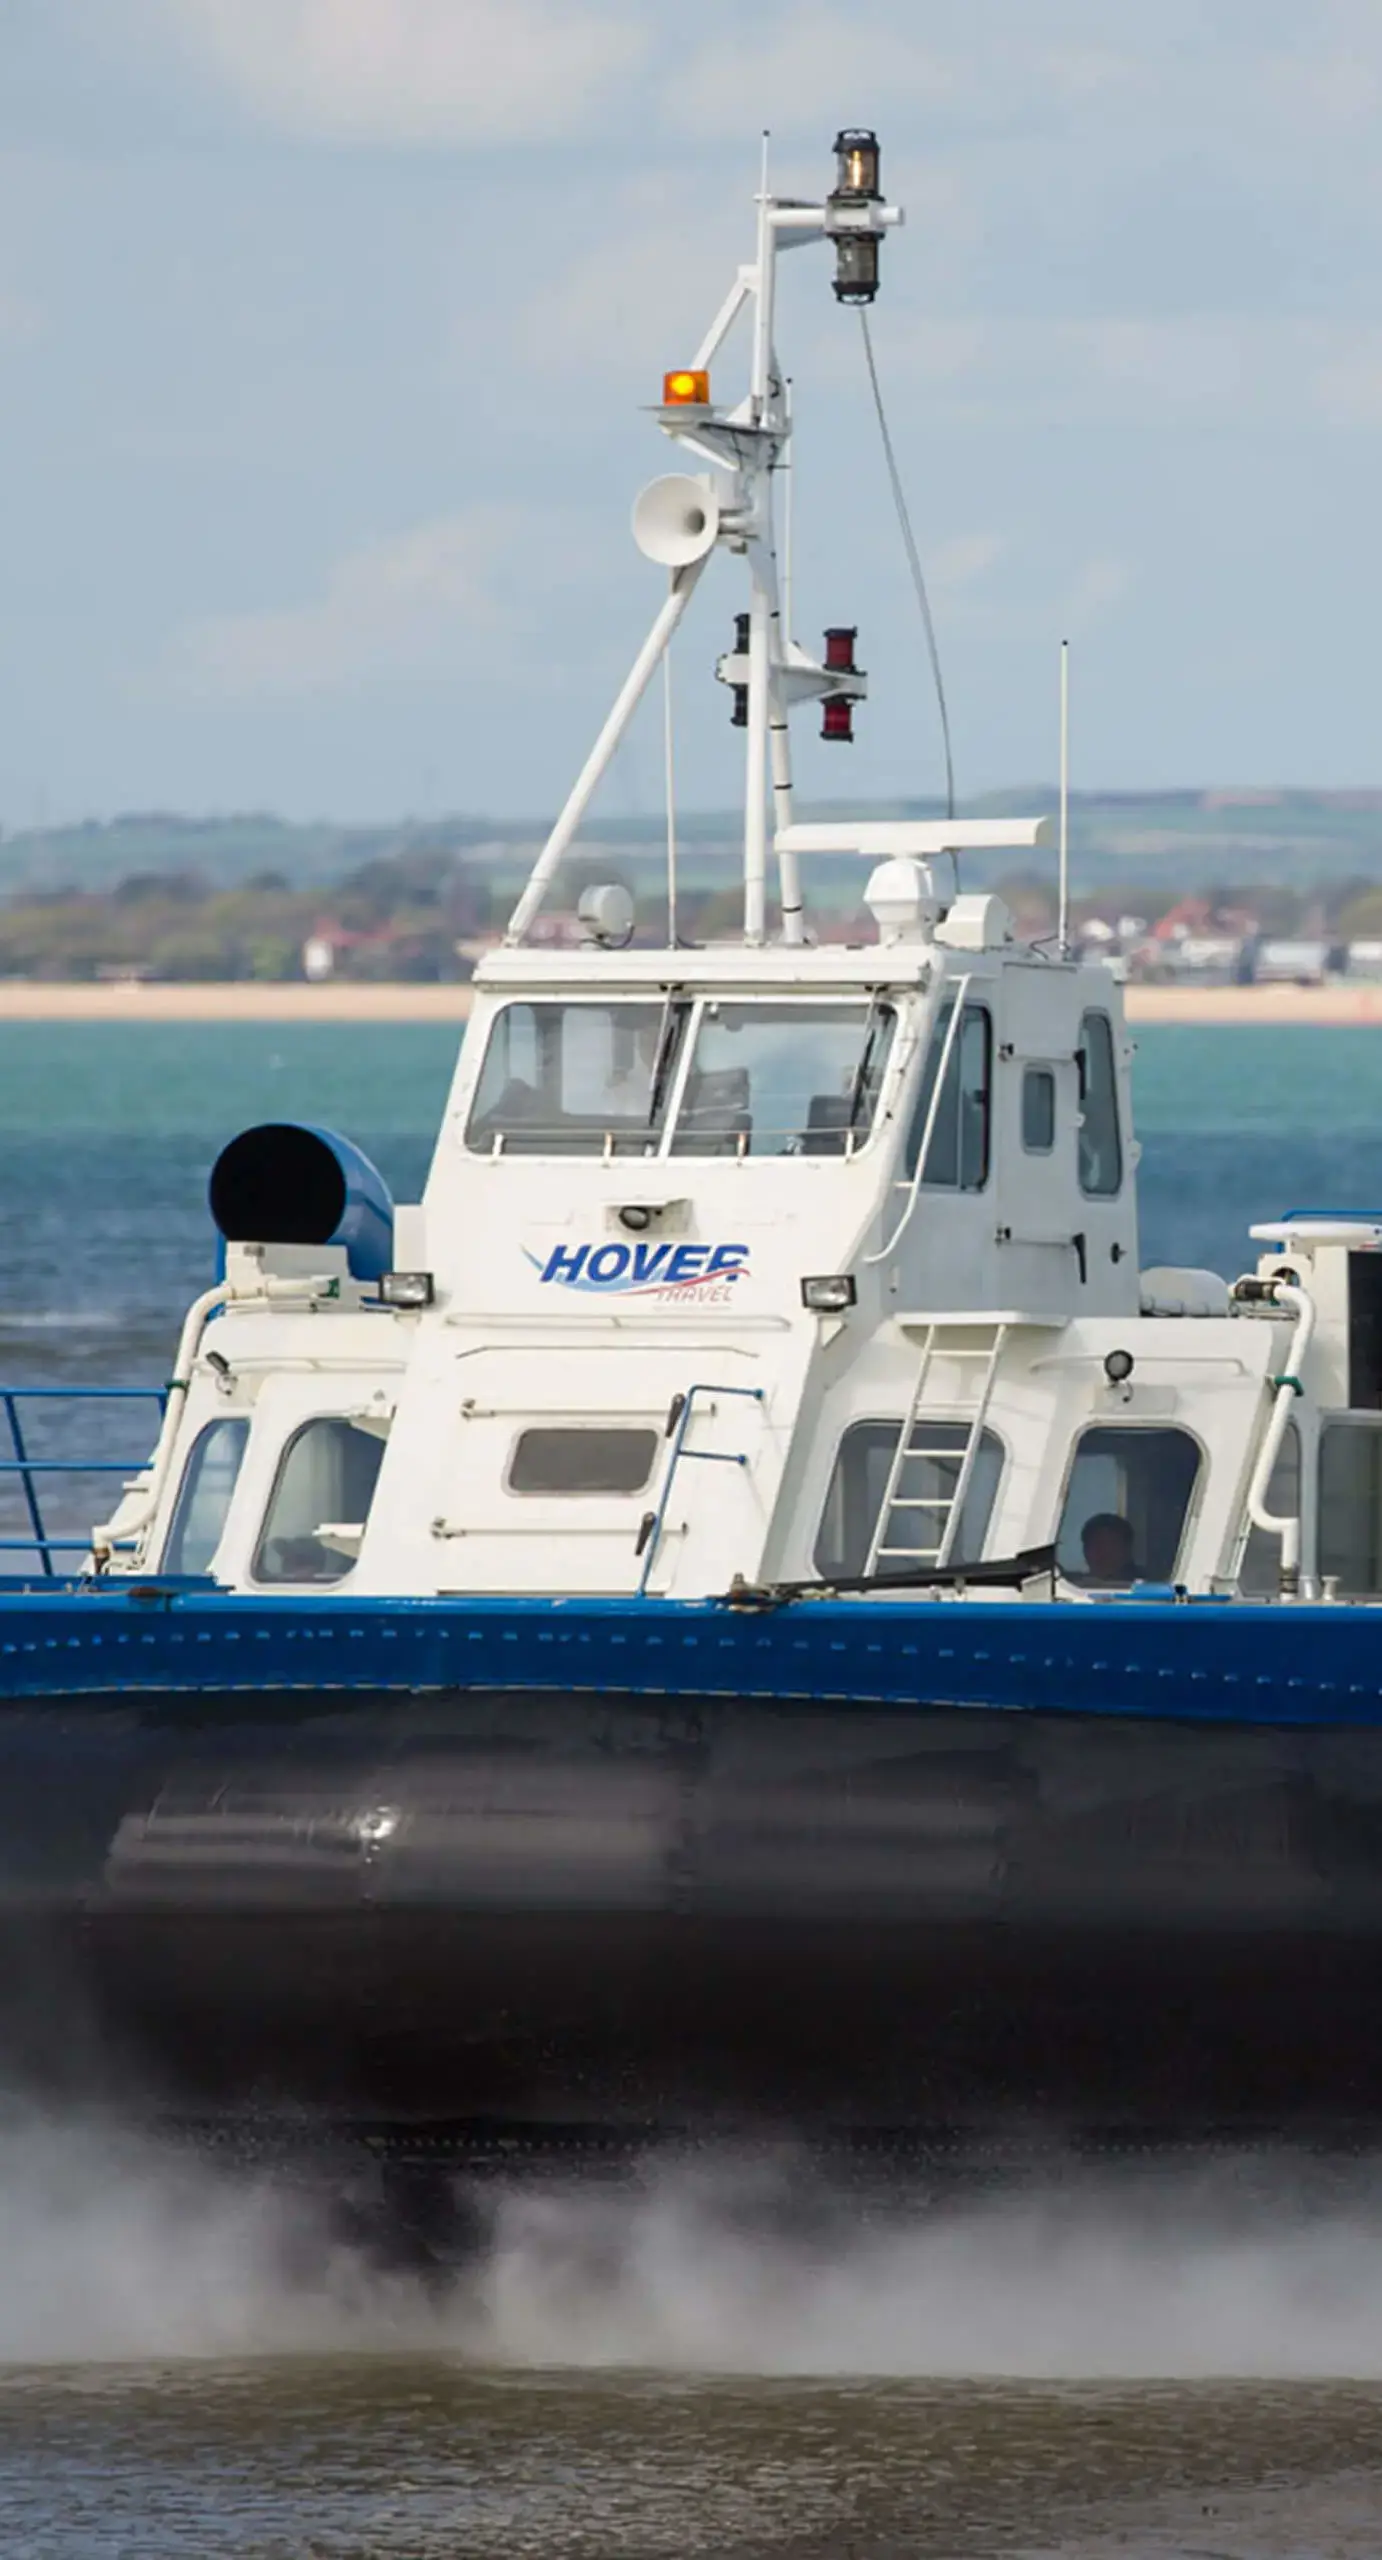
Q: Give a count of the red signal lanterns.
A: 2